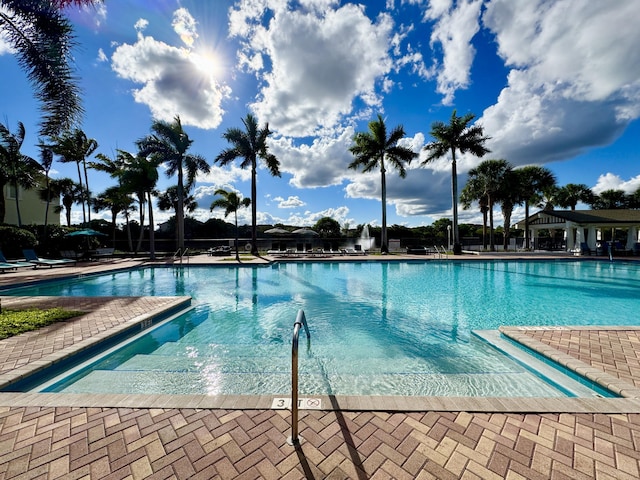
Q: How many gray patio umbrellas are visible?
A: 2